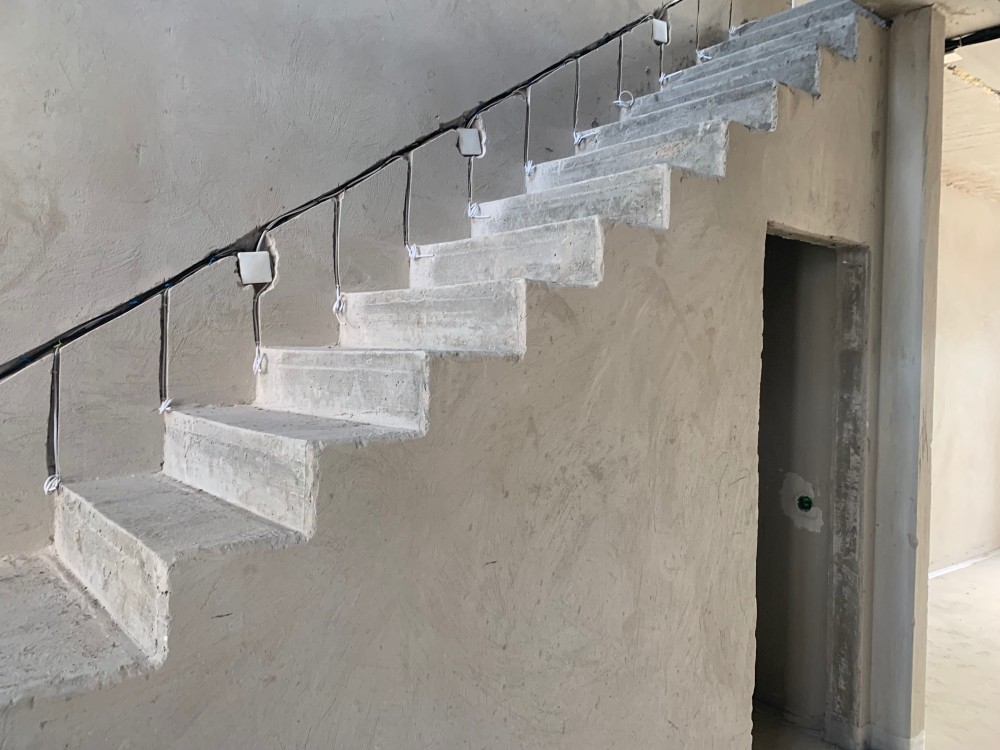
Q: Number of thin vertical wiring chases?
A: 12